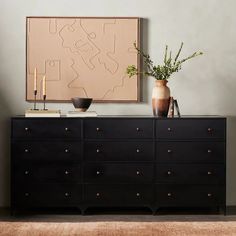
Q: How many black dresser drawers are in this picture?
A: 12